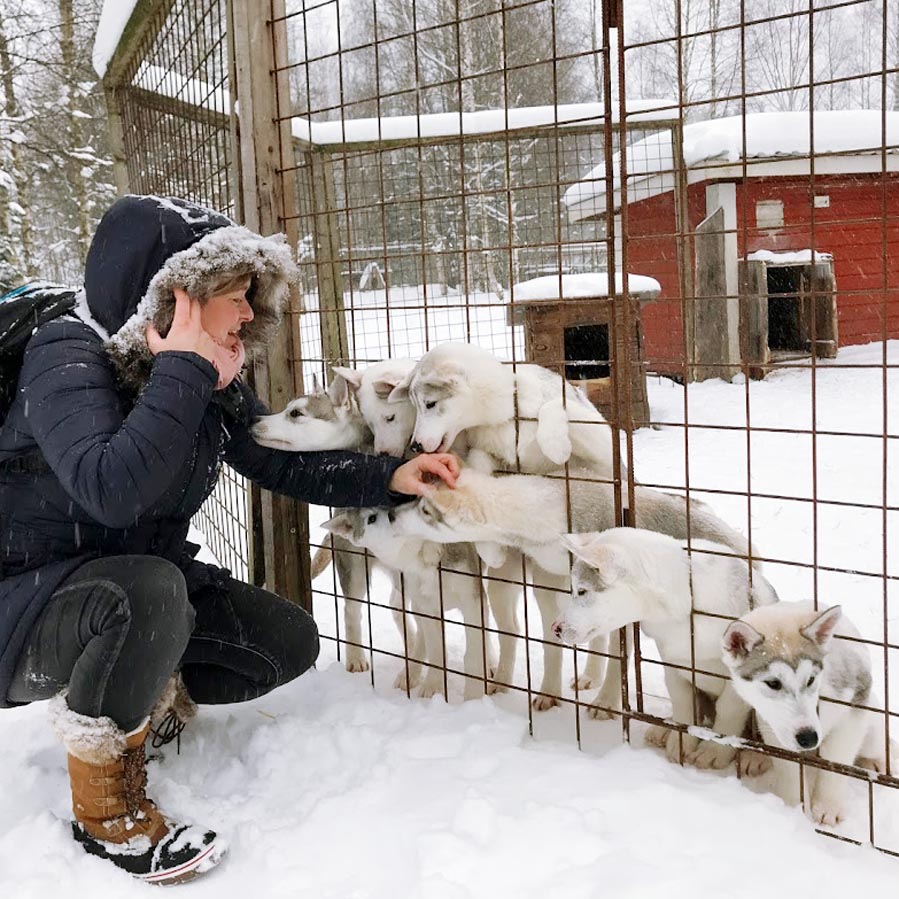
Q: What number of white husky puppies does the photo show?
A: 7